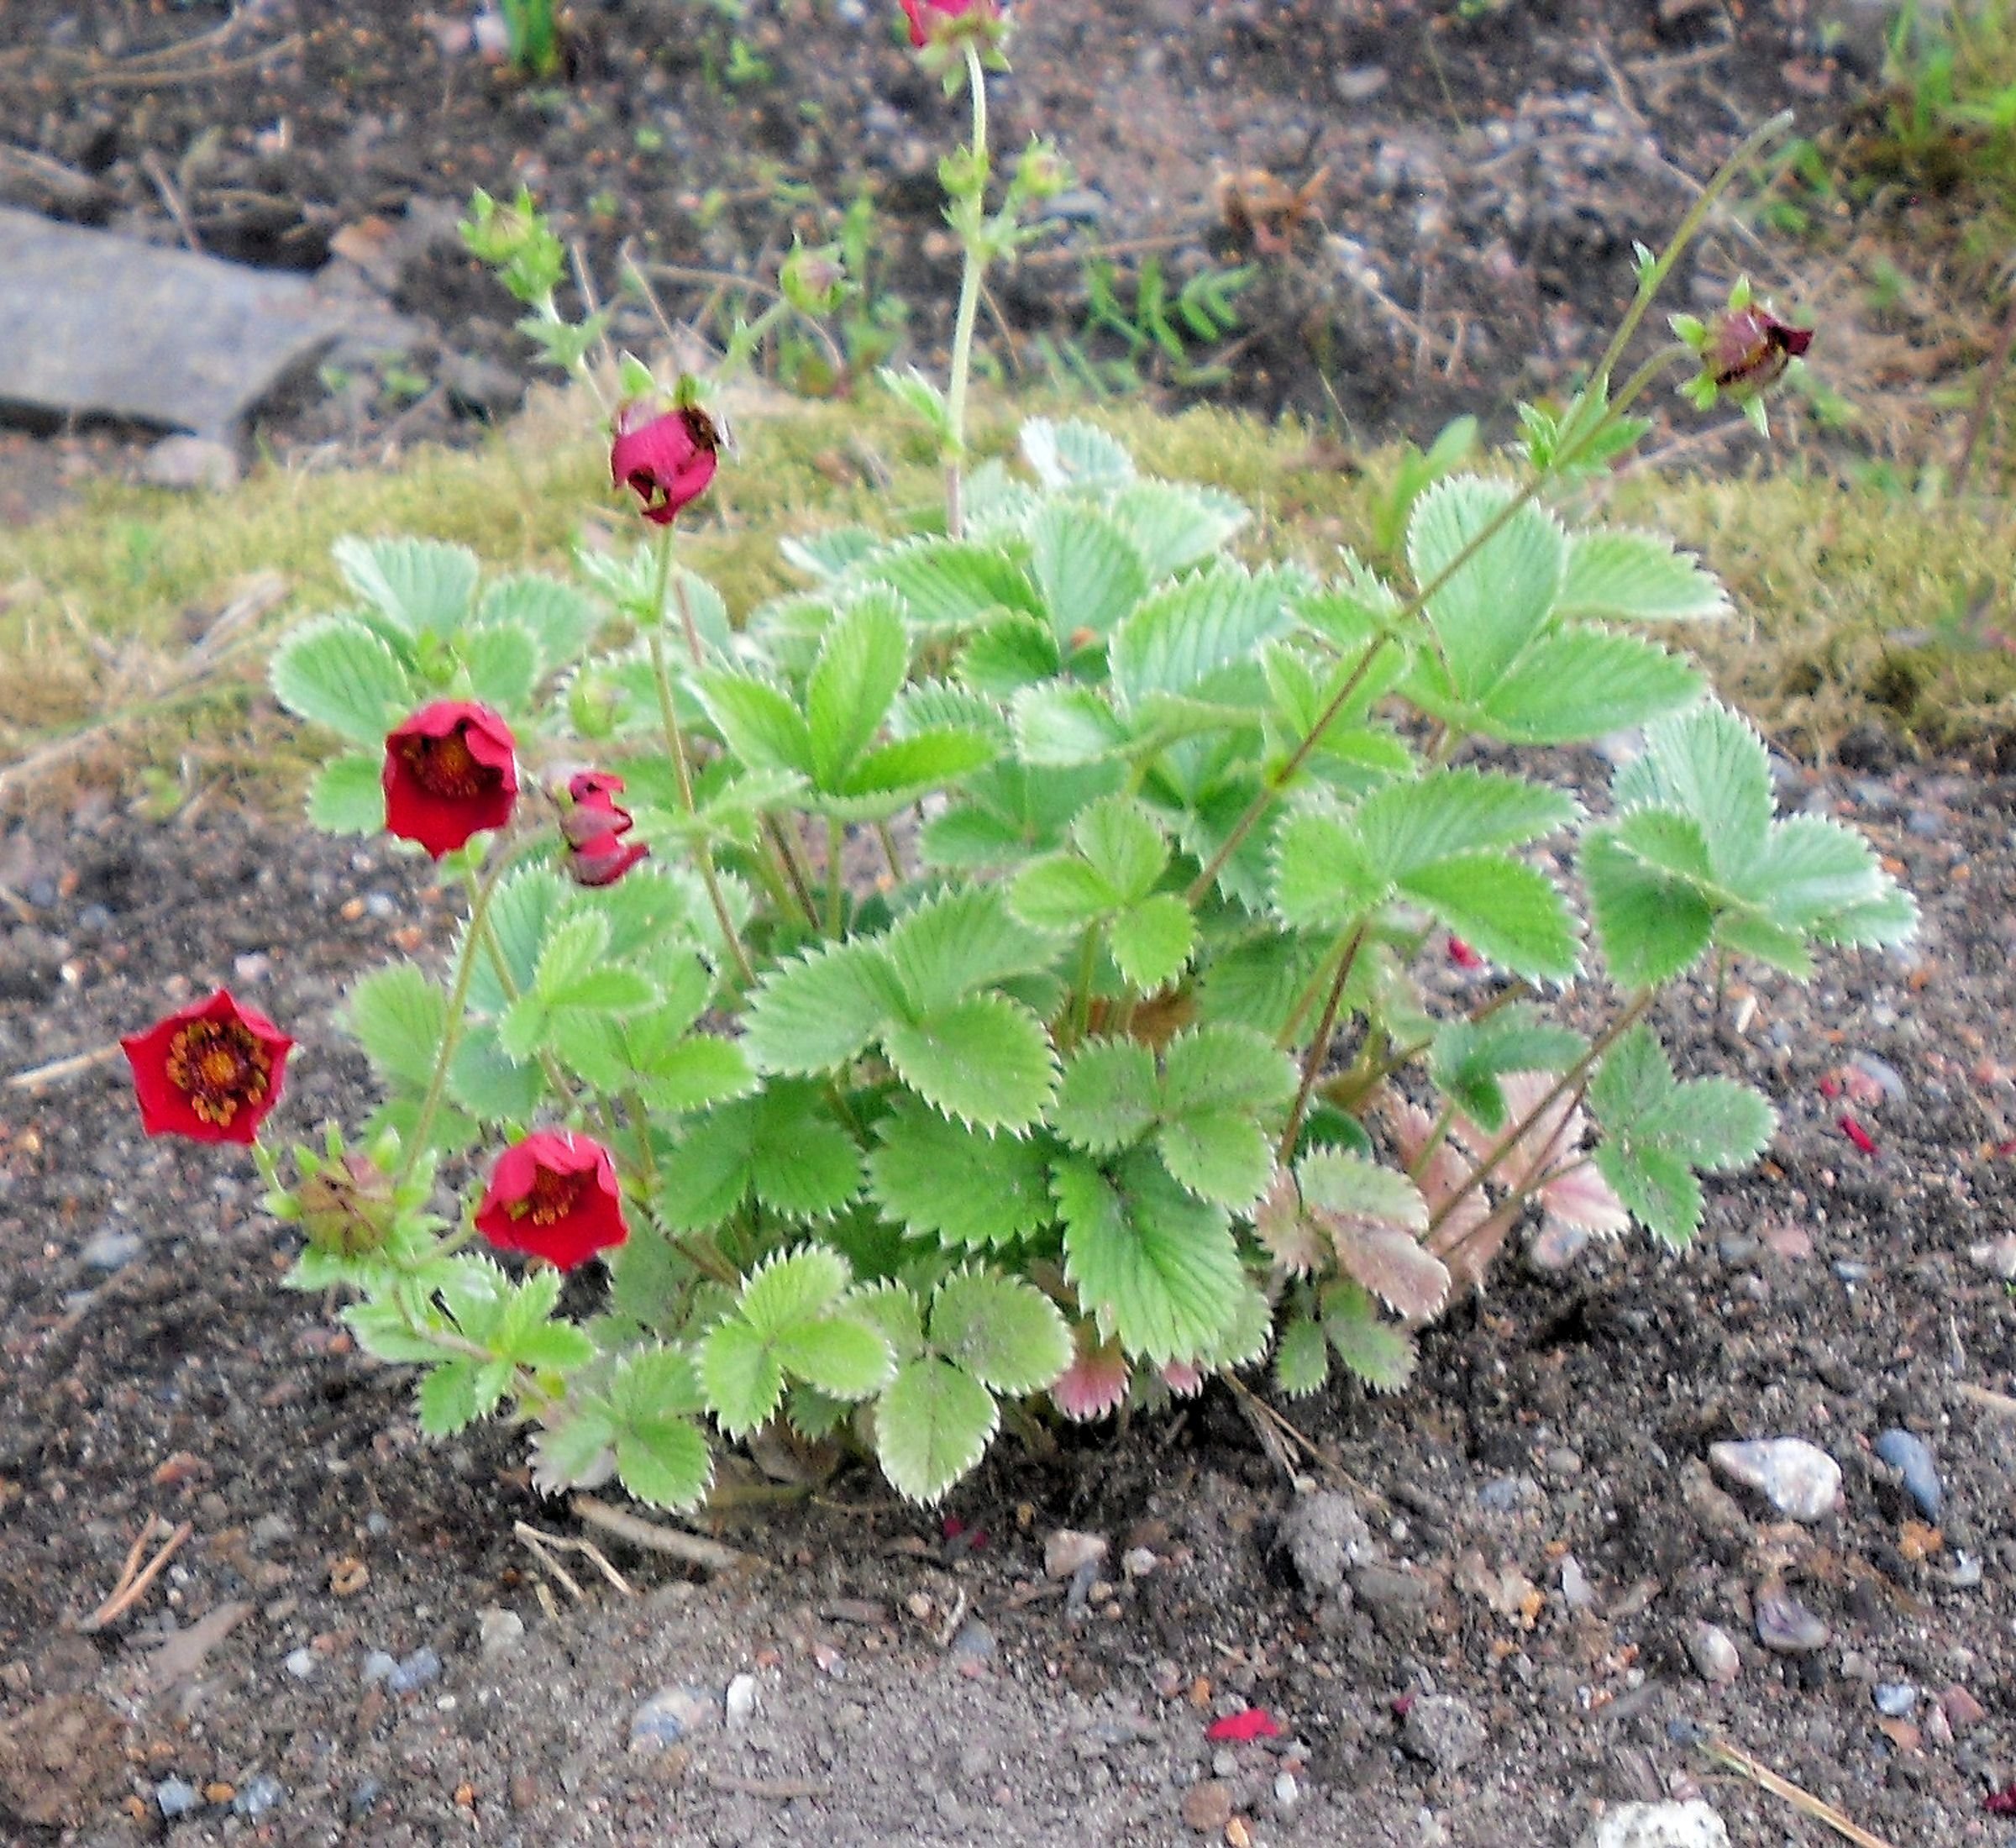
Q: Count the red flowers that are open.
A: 3